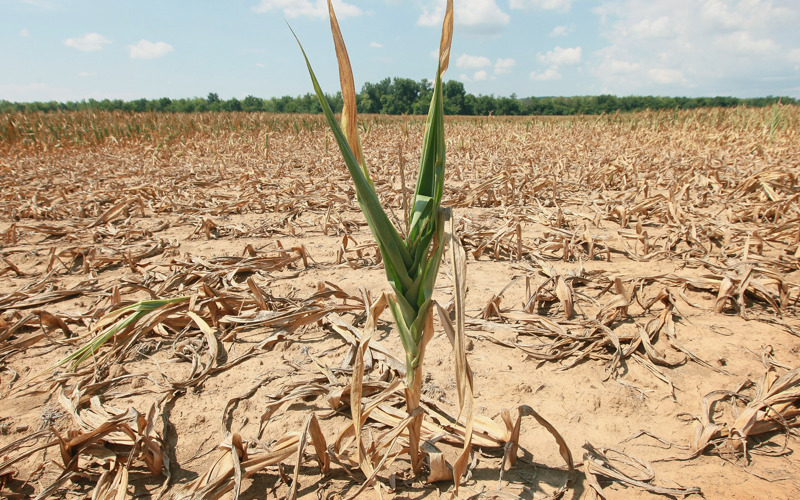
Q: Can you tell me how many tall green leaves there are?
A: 2